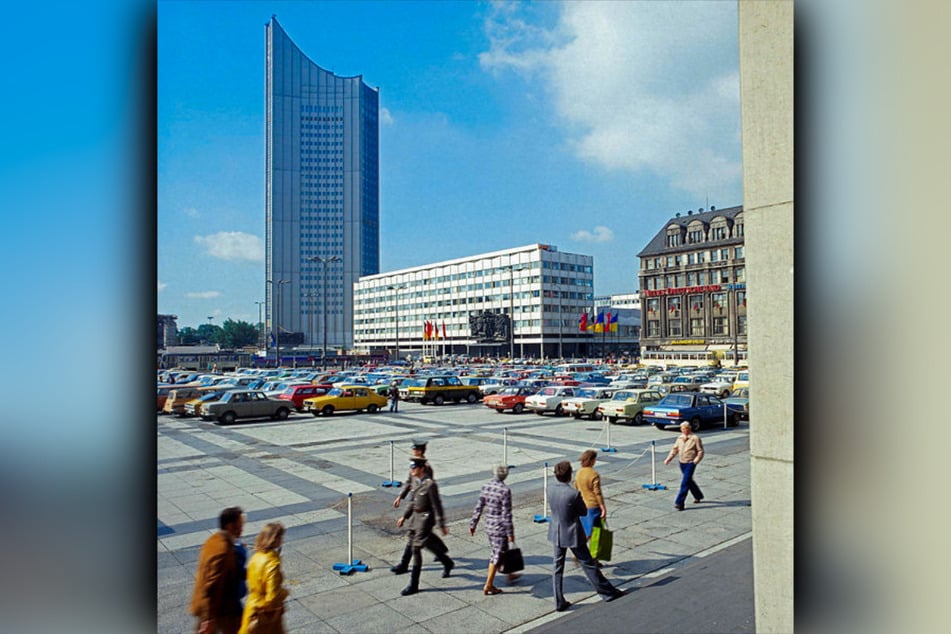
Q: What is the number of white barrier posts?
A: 7